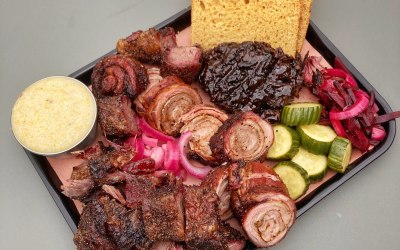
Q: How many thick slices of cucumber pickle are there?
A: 6